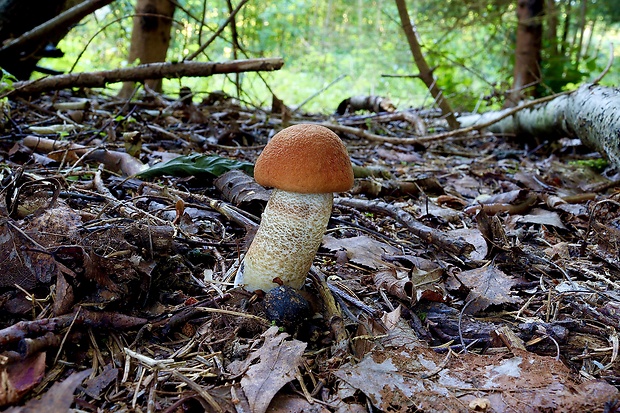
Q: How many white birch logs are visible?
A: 1